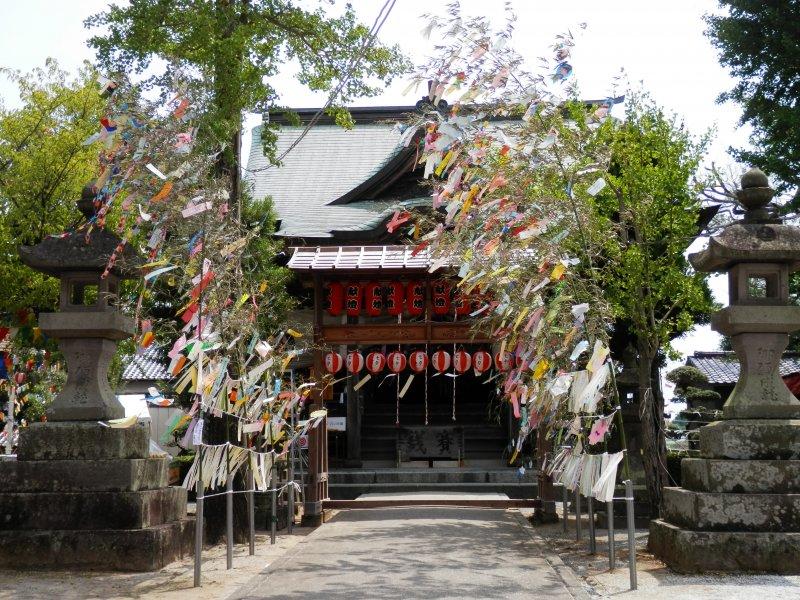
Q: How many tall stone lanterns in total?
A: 2